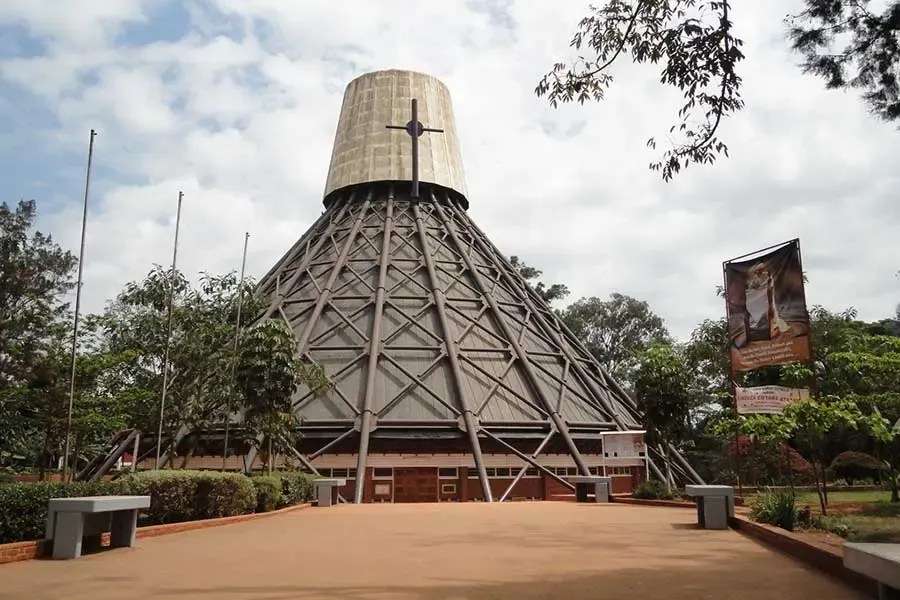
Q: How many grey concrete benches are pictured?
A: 5